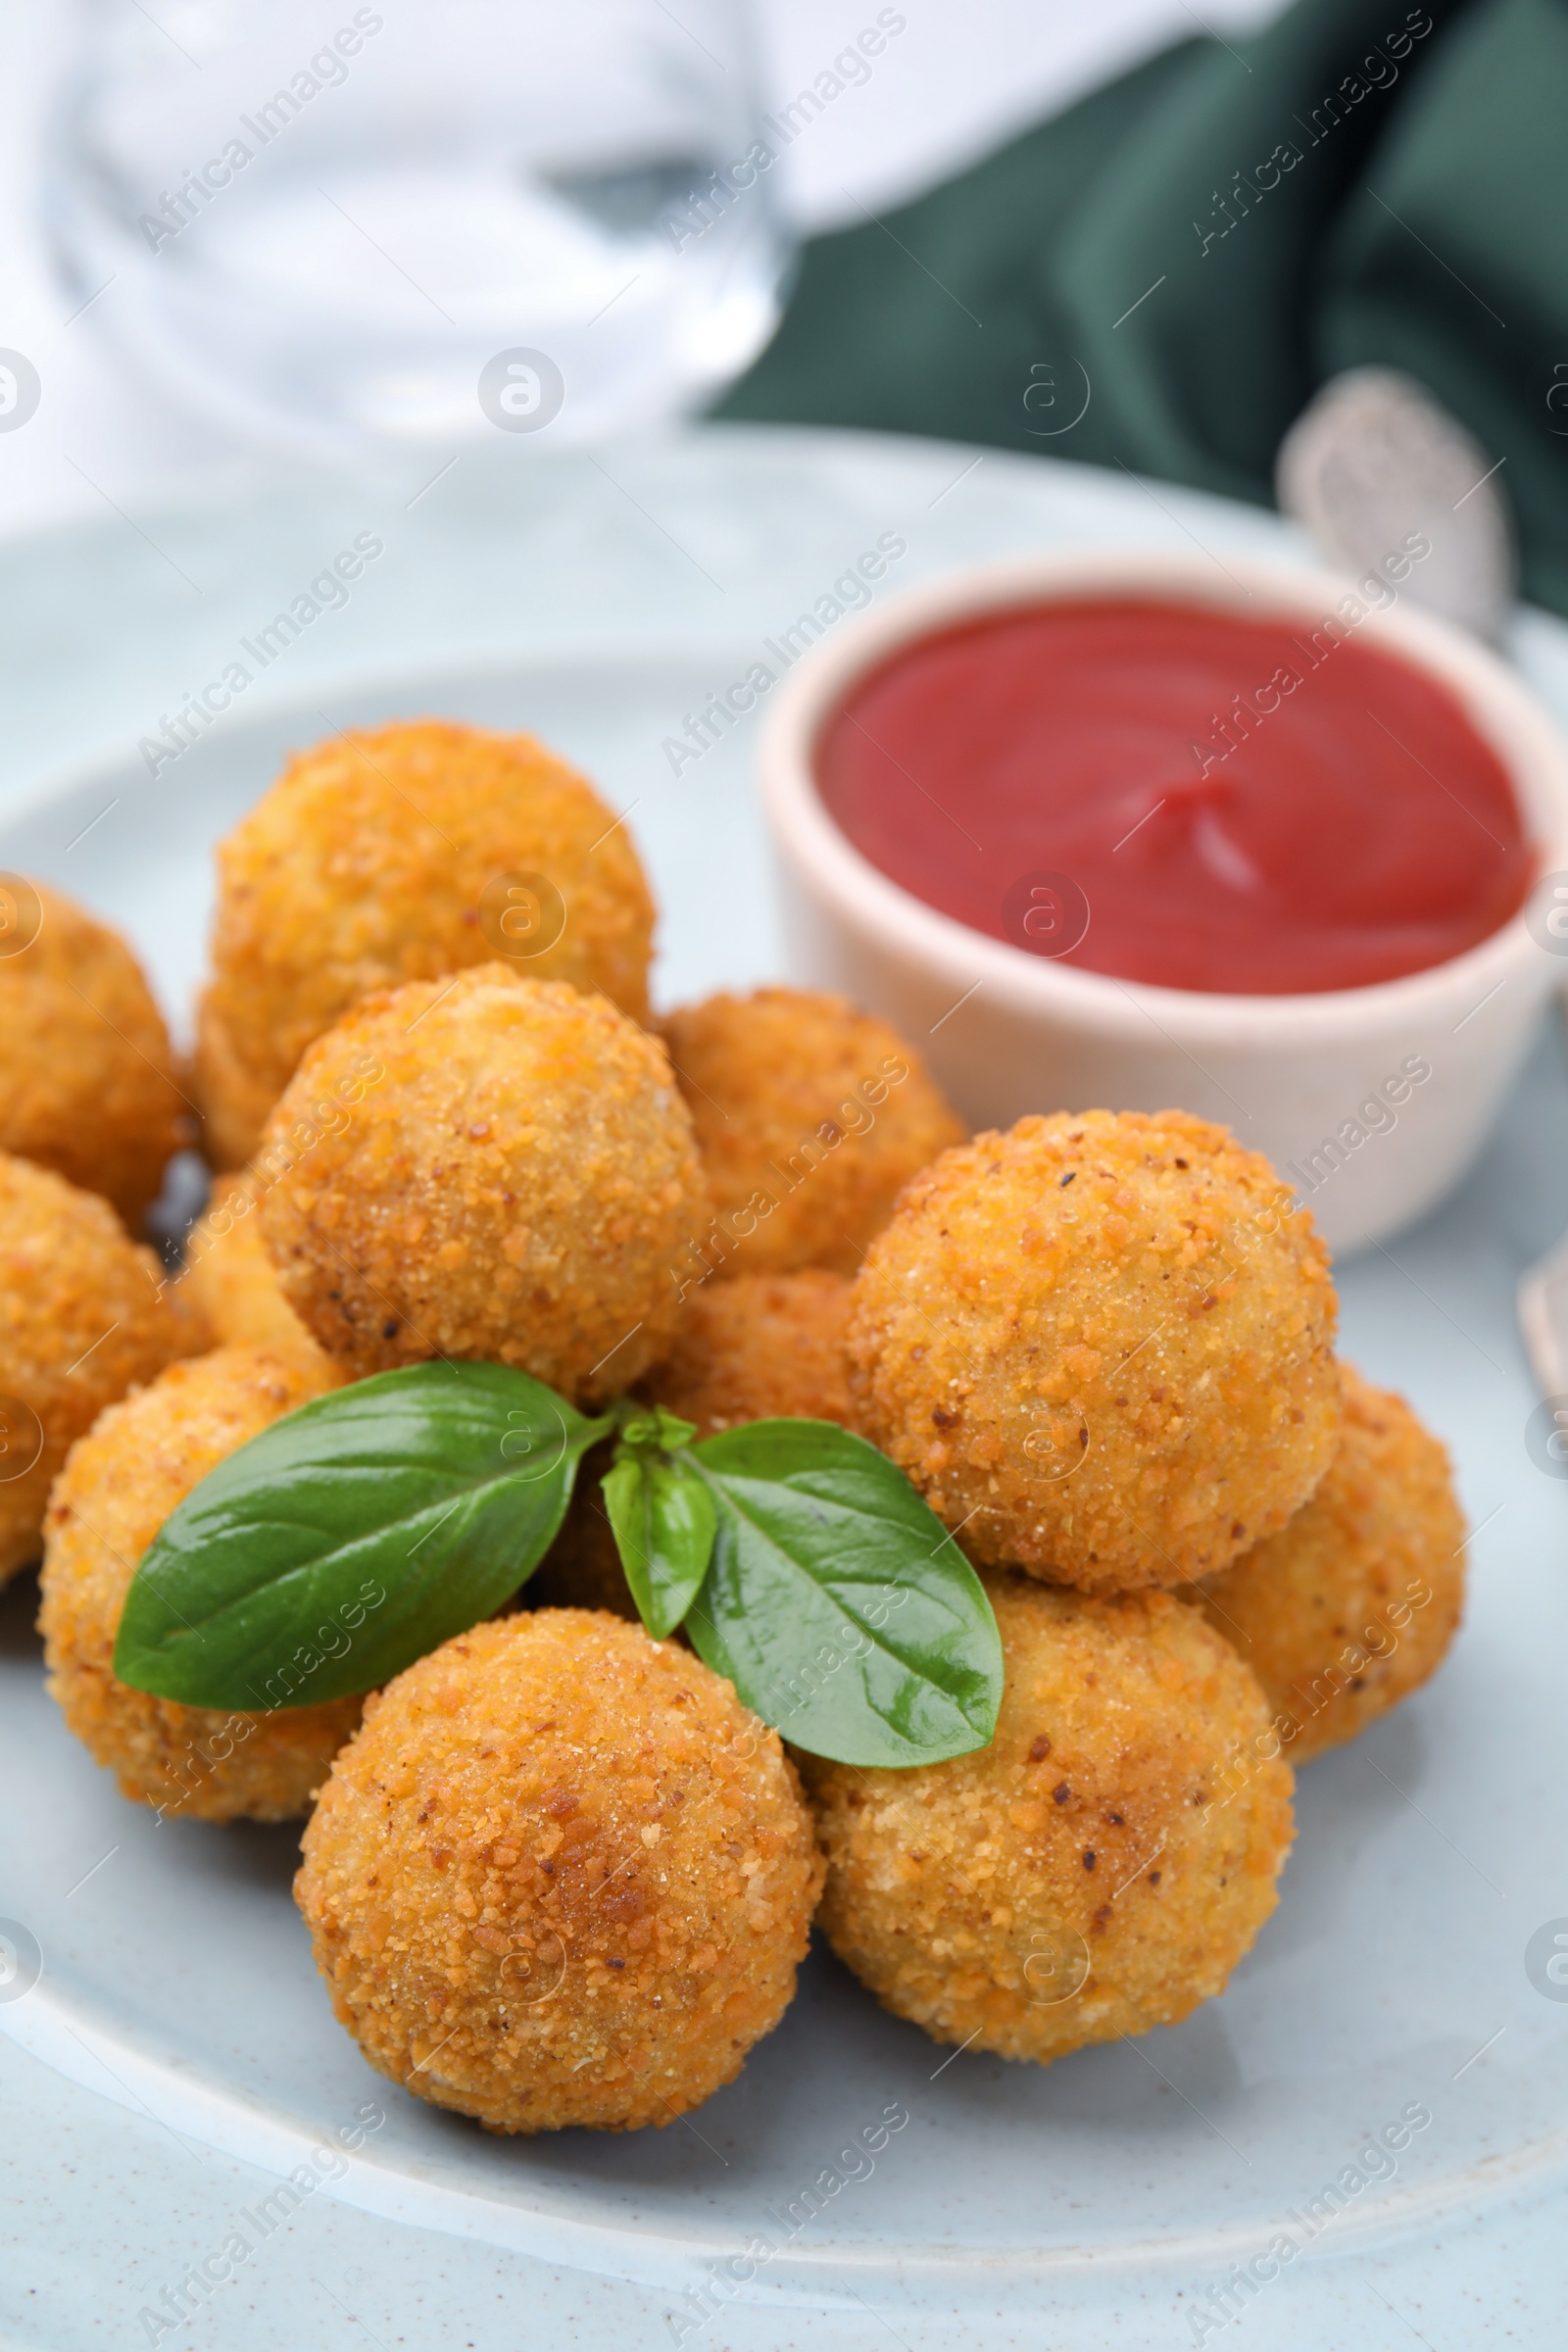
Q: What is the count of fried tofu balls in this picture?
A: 12